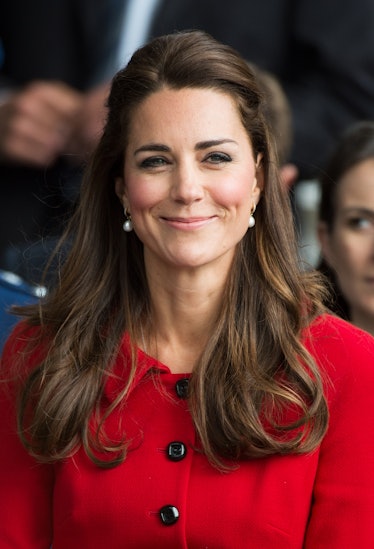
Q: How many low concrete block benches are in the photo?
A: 0